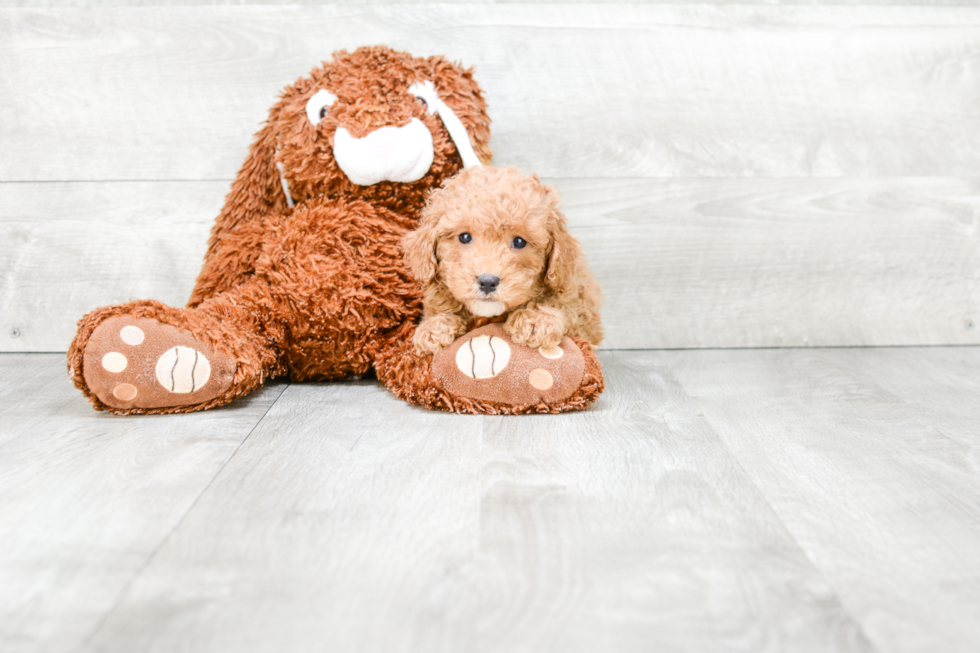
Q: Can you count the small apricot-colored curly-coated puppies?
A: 1